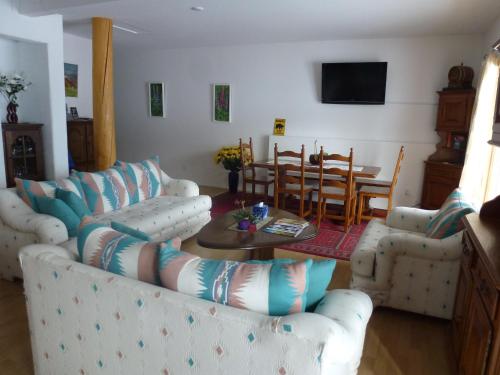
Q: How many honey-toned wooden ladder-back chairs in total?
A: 4